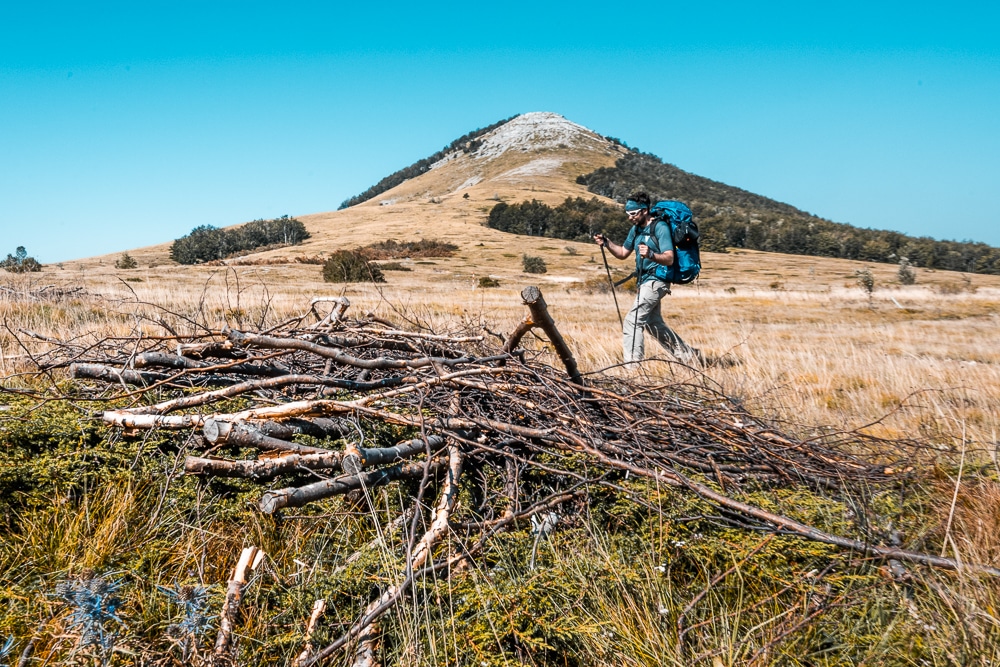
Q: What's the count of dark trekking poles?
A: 2